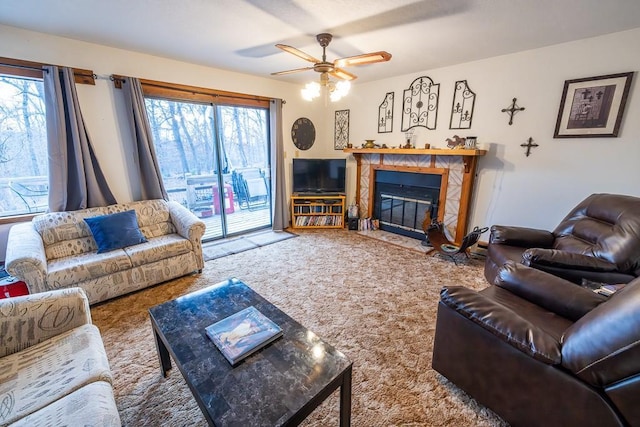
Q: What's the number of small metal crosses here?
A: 2